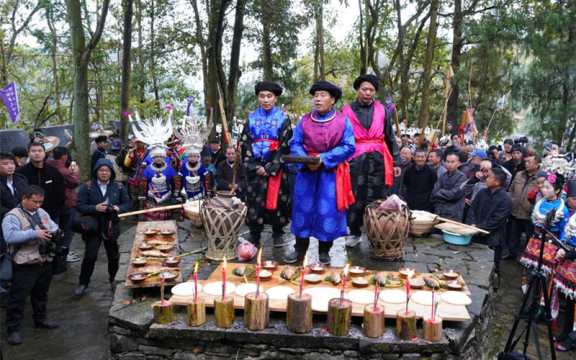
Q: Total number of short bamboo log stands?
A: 9